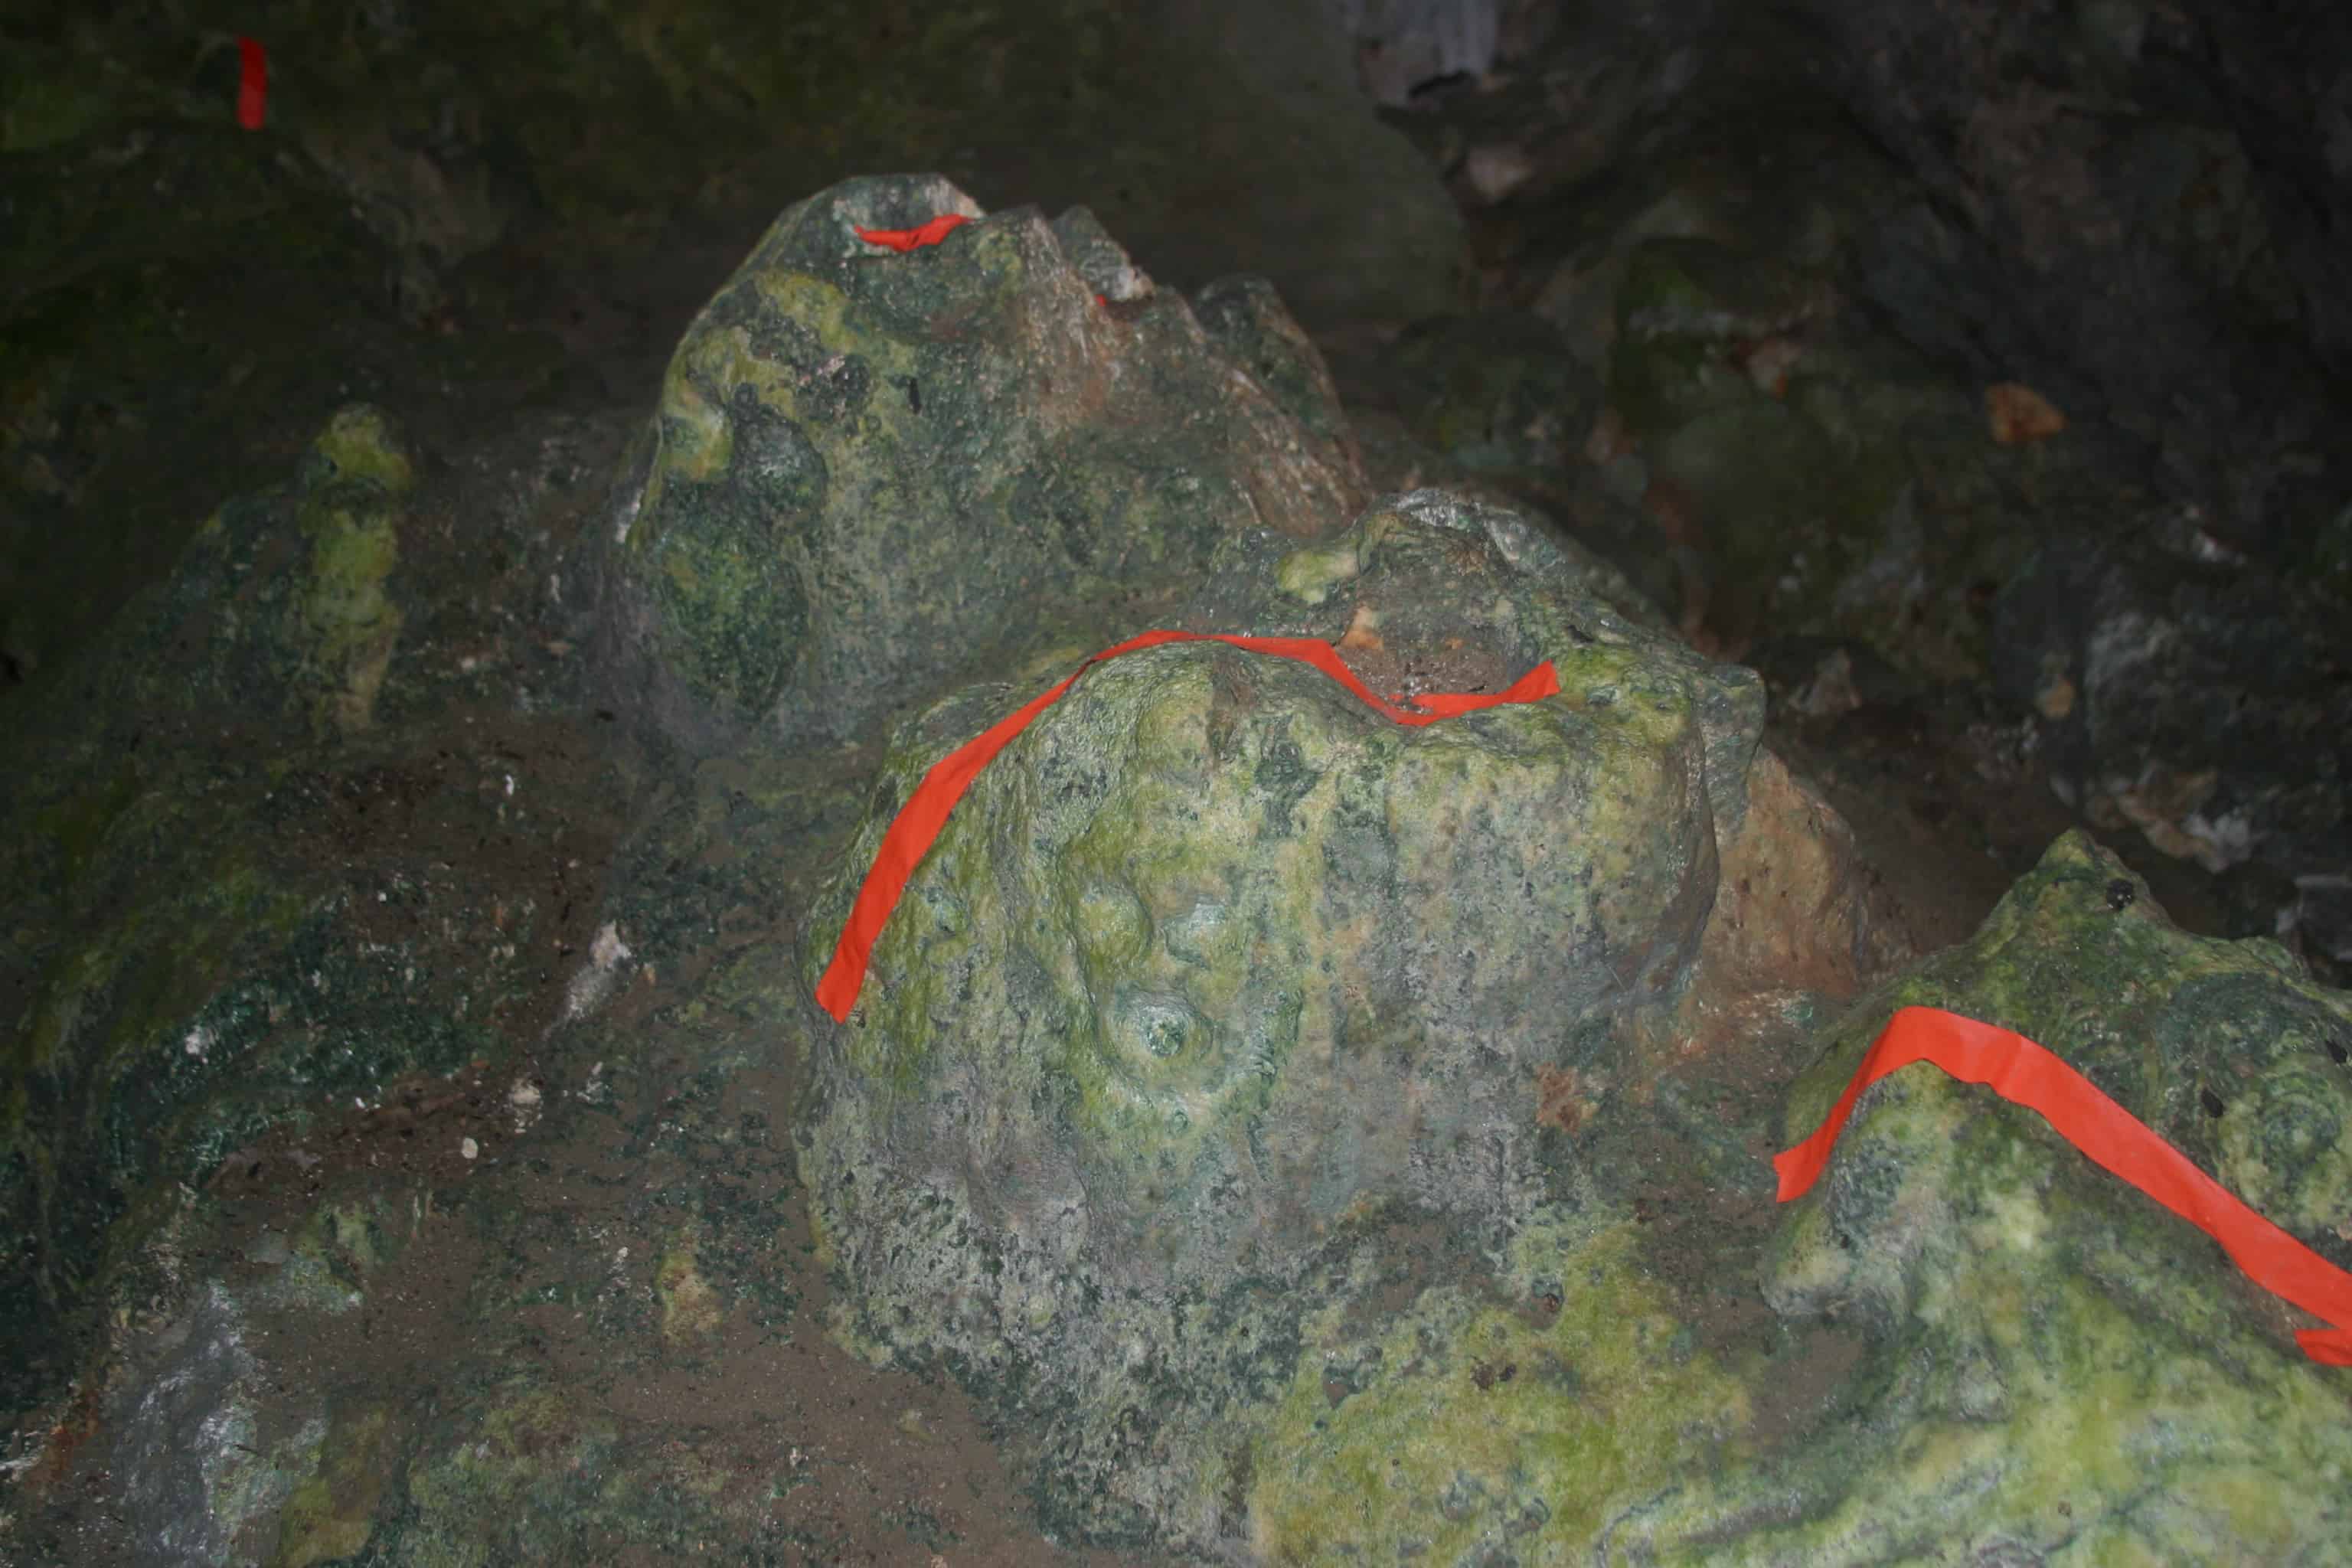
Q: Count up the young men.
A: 0